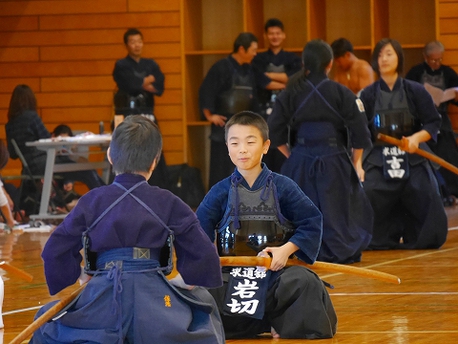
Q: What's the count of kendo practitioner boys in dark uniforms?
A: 2